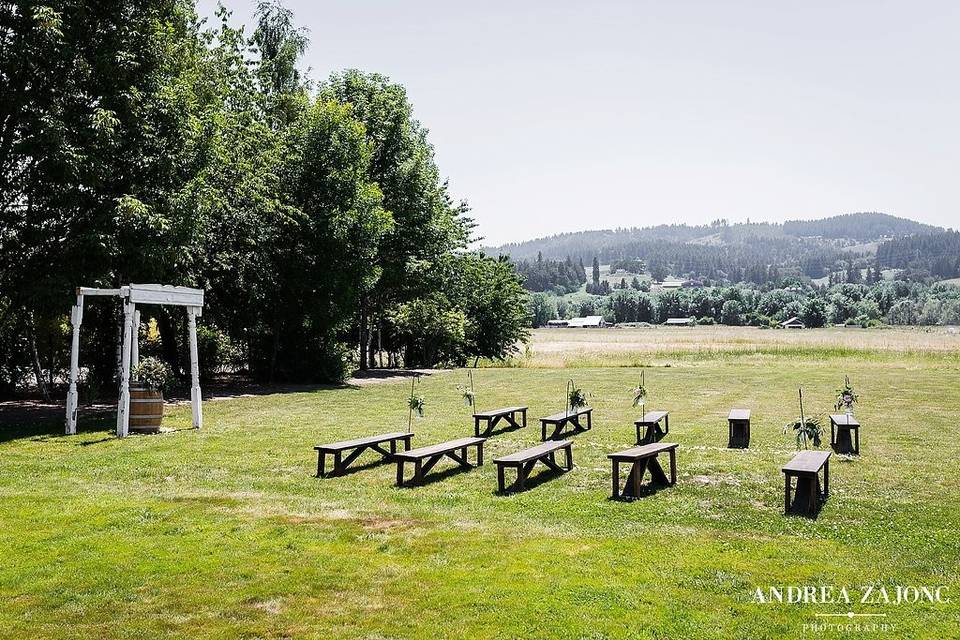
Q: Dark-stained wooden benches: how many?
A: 10